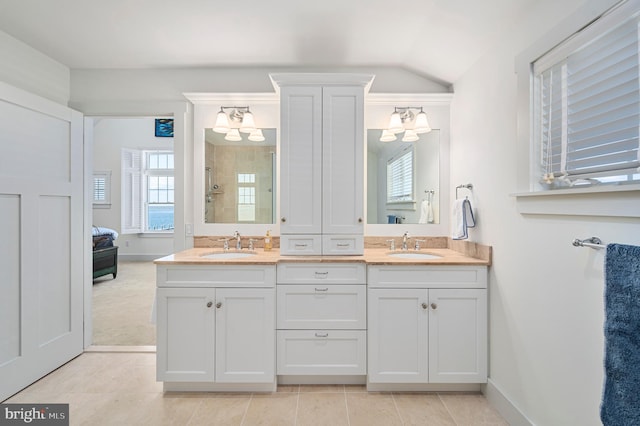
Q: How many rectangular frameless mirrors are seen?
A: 2